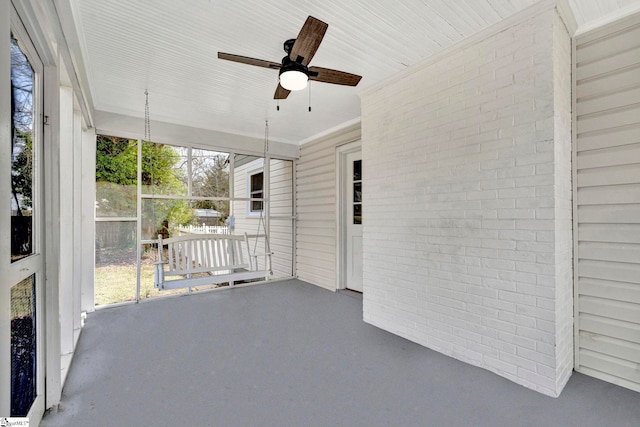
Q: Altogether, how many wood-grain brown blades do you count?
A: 4